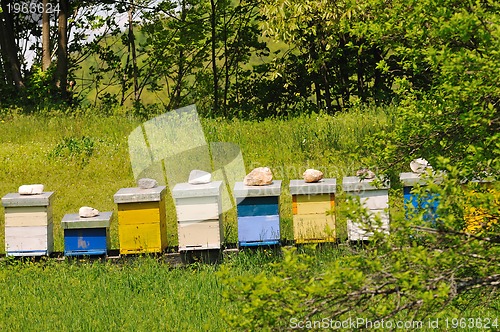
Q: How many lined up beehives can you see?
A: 9